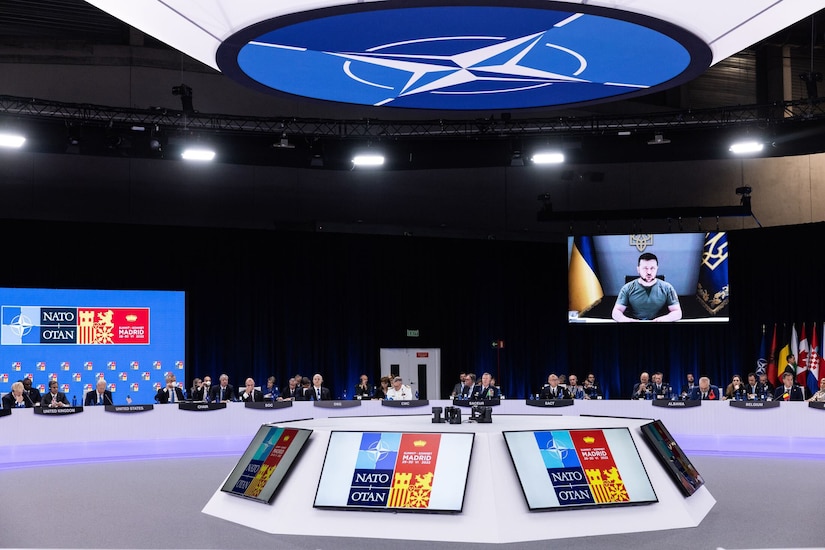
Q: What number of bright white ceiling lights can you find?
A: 5